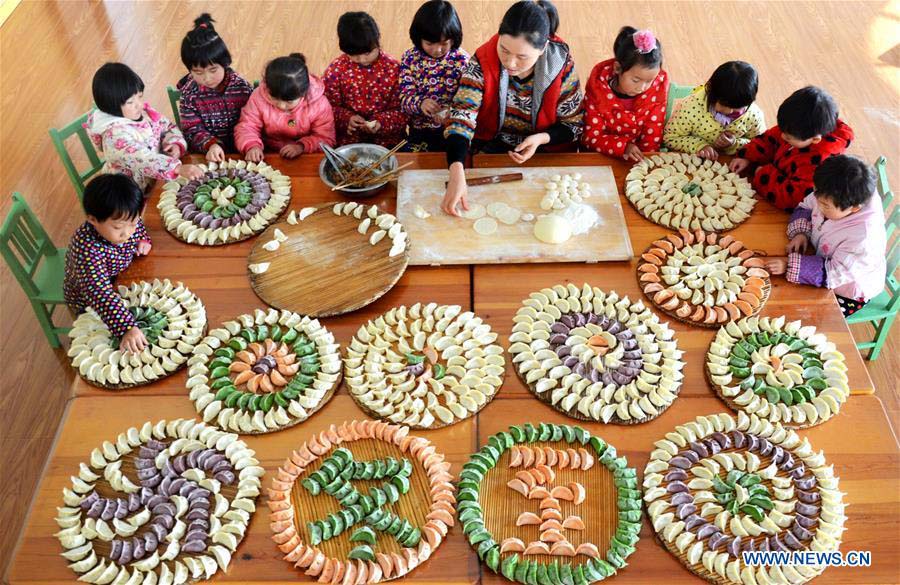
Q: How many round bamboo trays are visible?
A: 13